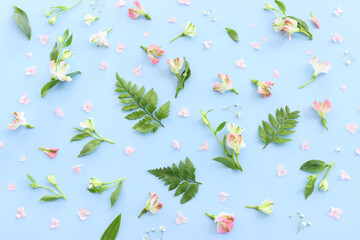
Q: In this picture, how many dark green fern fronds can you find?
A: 3